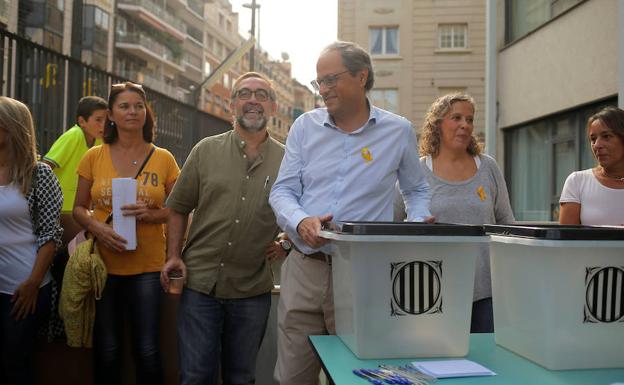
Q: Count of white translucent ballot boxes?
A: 2